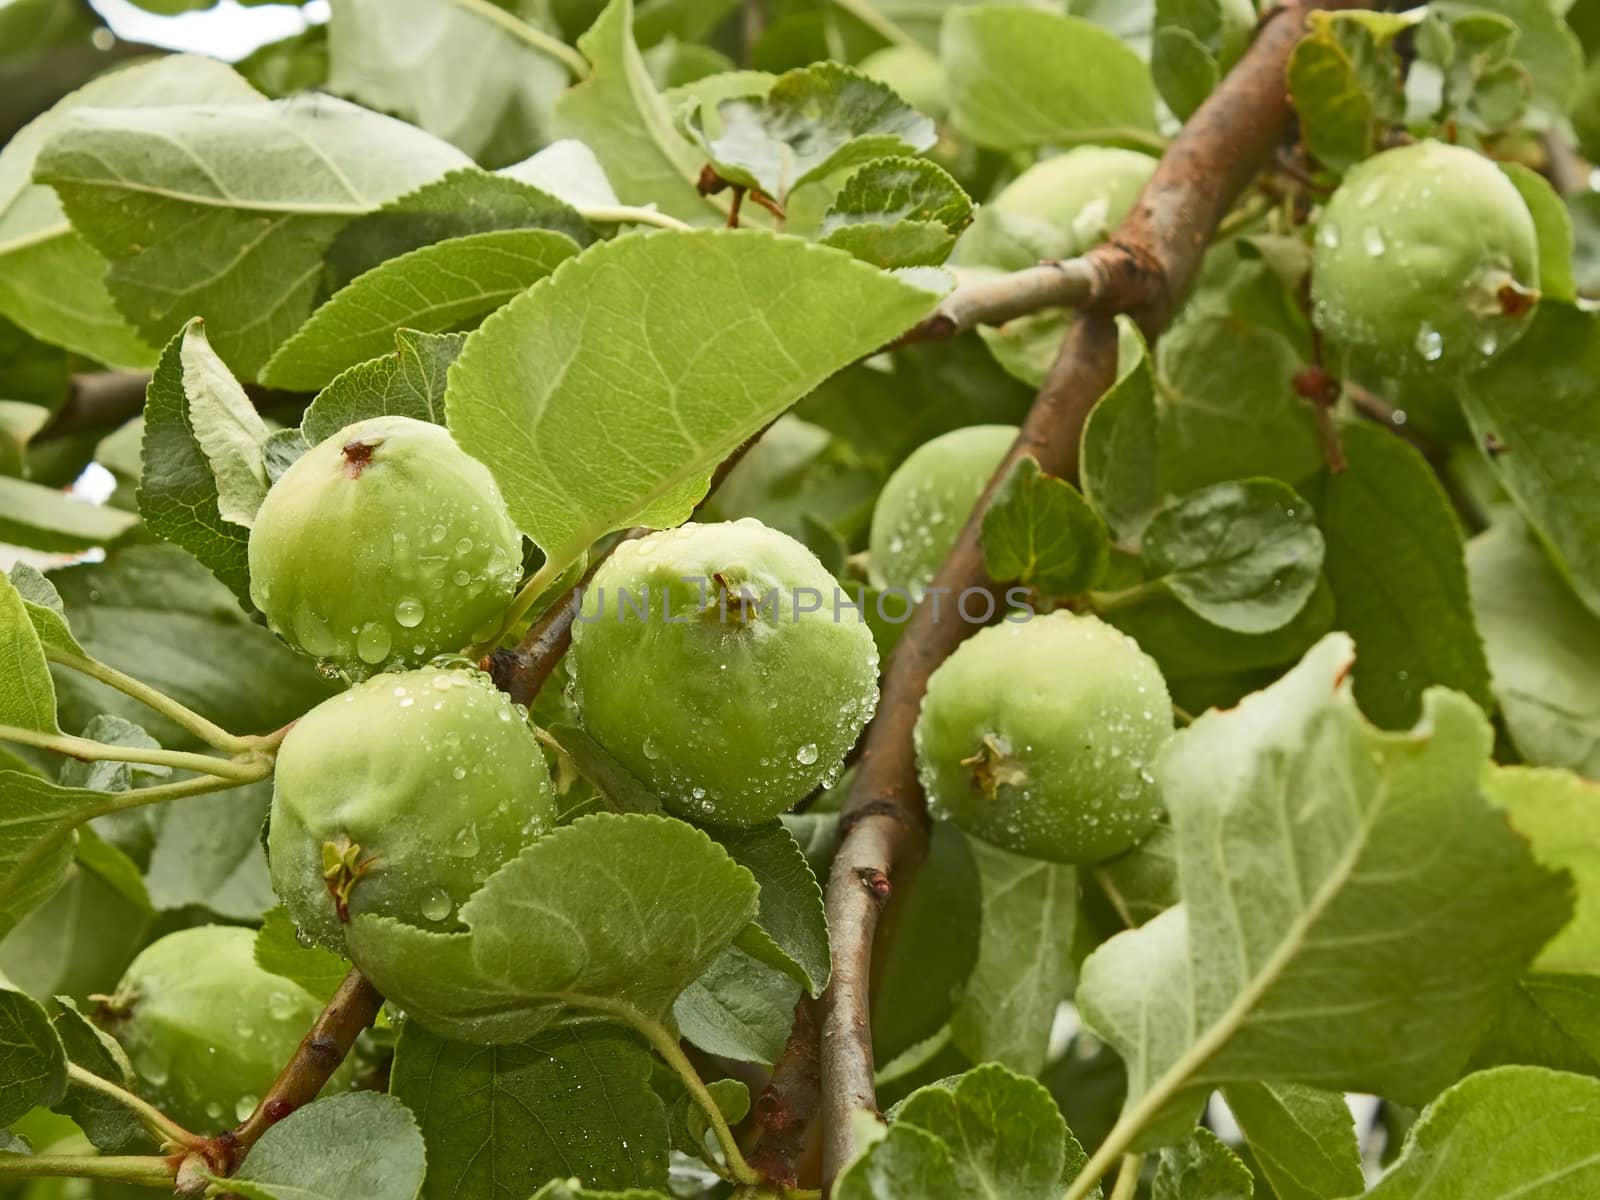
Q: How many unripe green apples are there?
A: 8